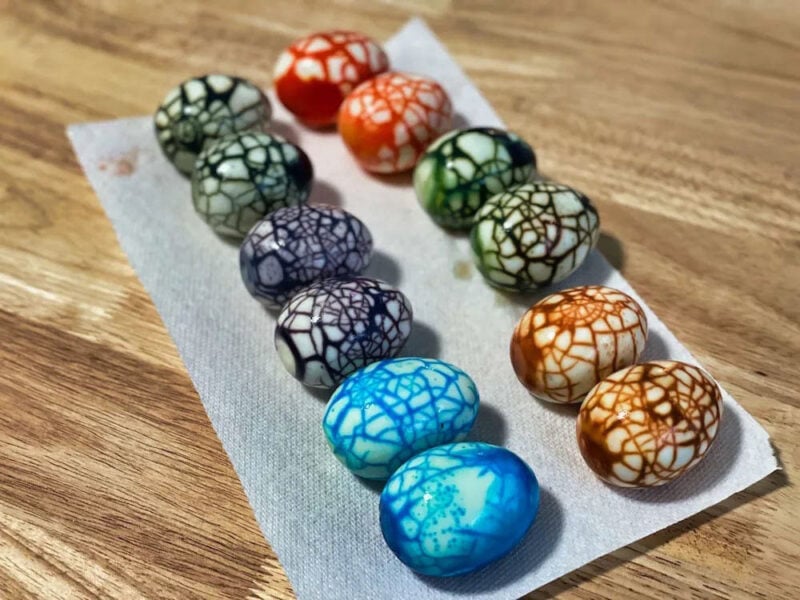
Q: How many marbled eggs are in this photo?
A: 12